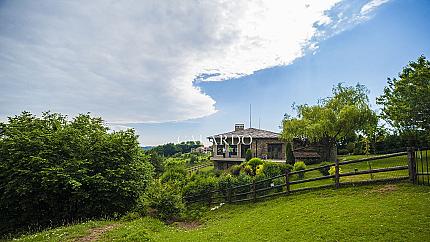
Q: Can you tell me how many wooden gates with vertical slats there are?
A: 1